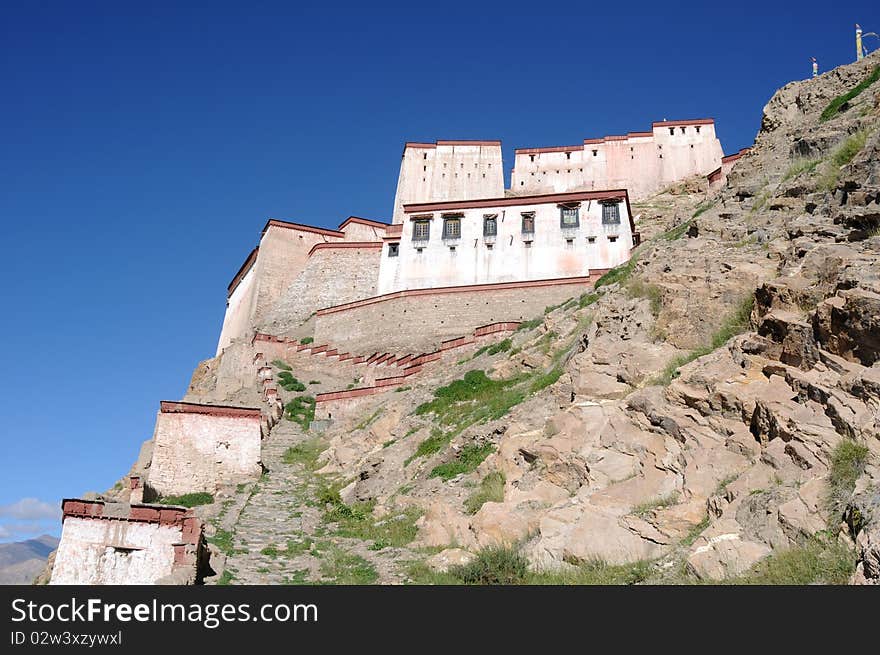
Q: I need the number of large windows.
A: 6